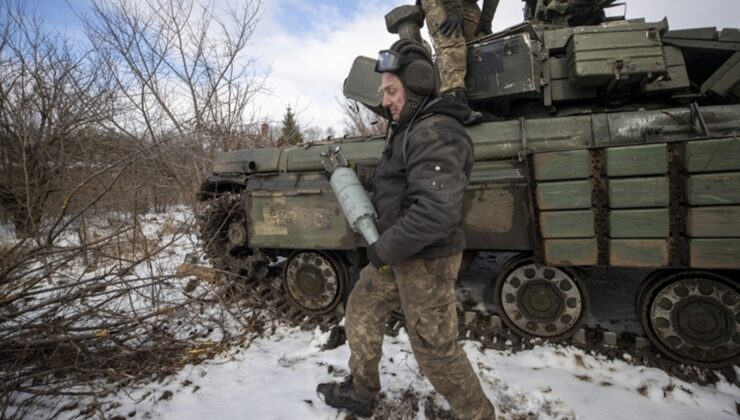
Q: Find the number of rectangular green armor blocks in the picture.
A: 12